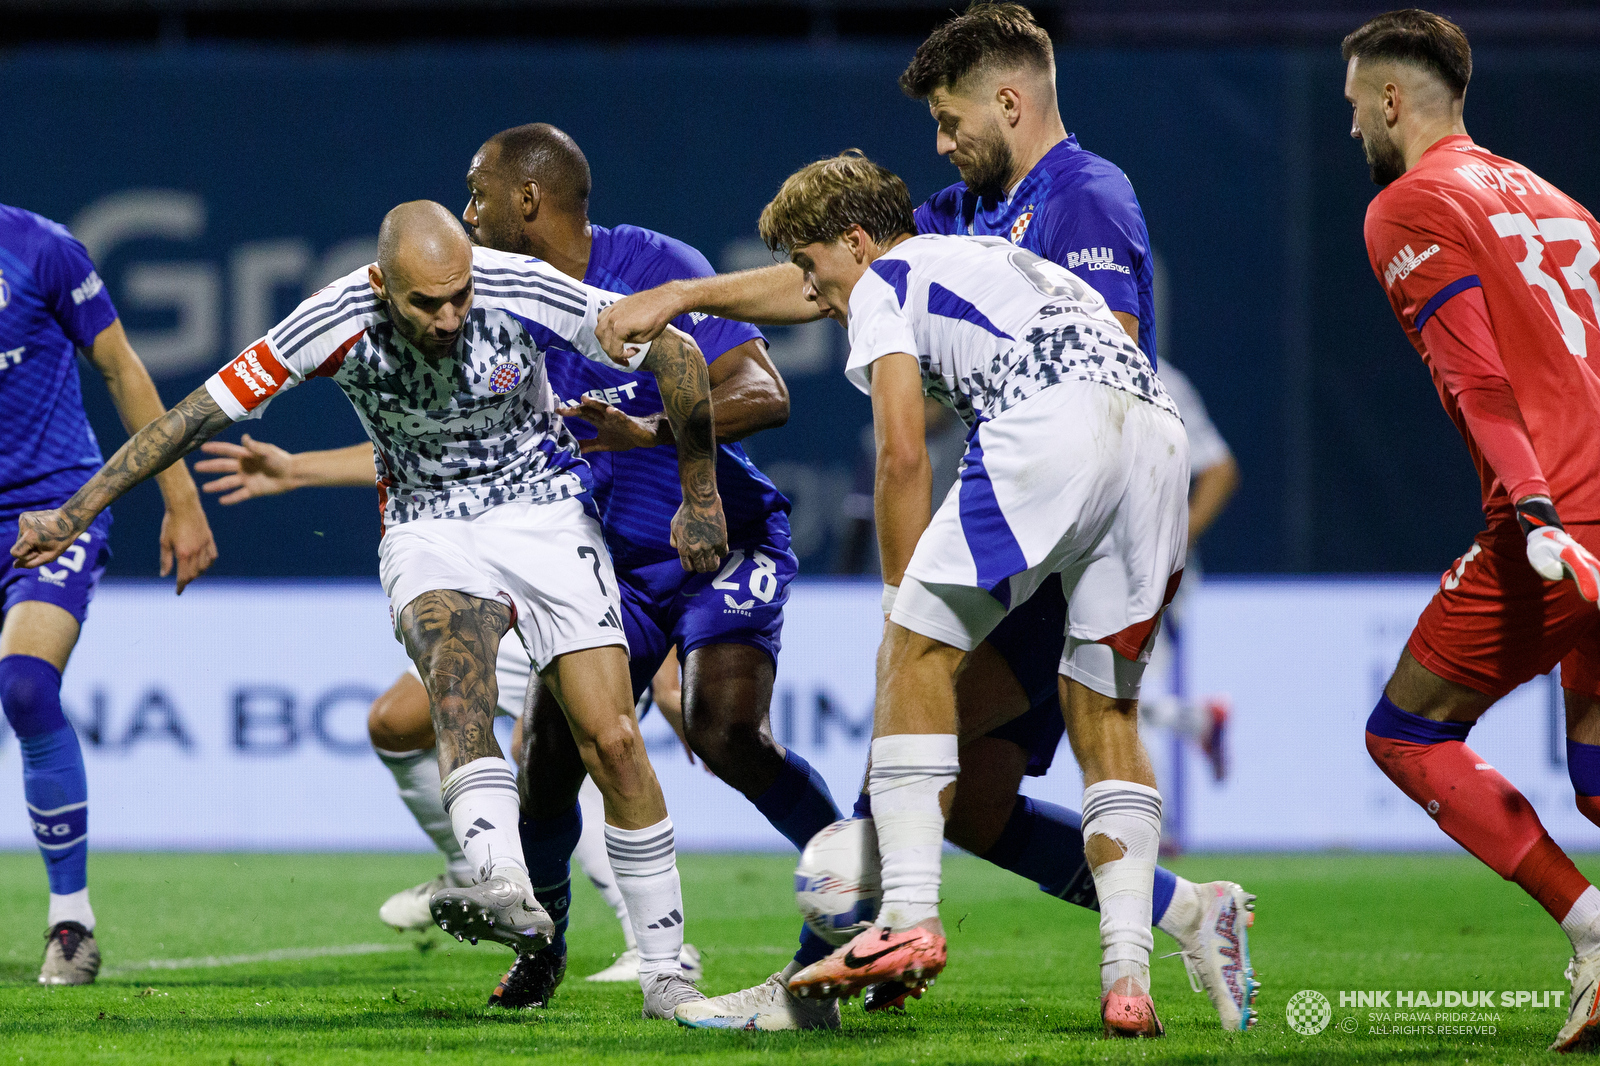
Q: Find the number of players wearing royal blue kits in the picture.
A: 3